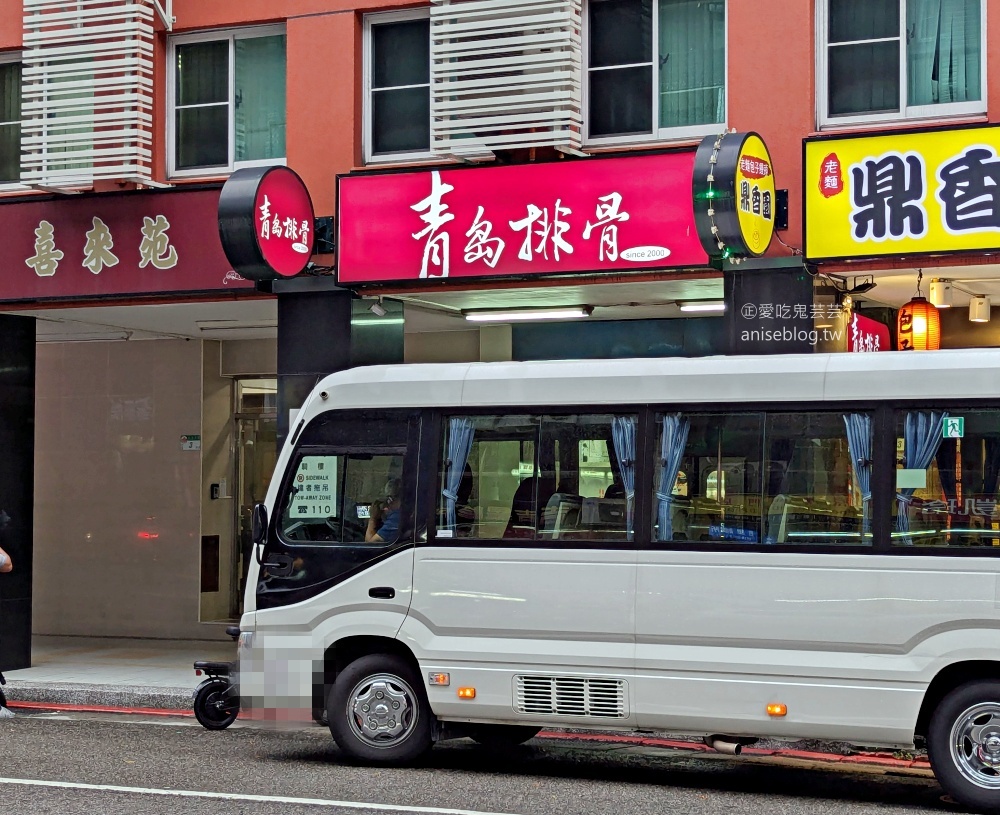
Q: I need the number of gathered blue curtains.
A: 5